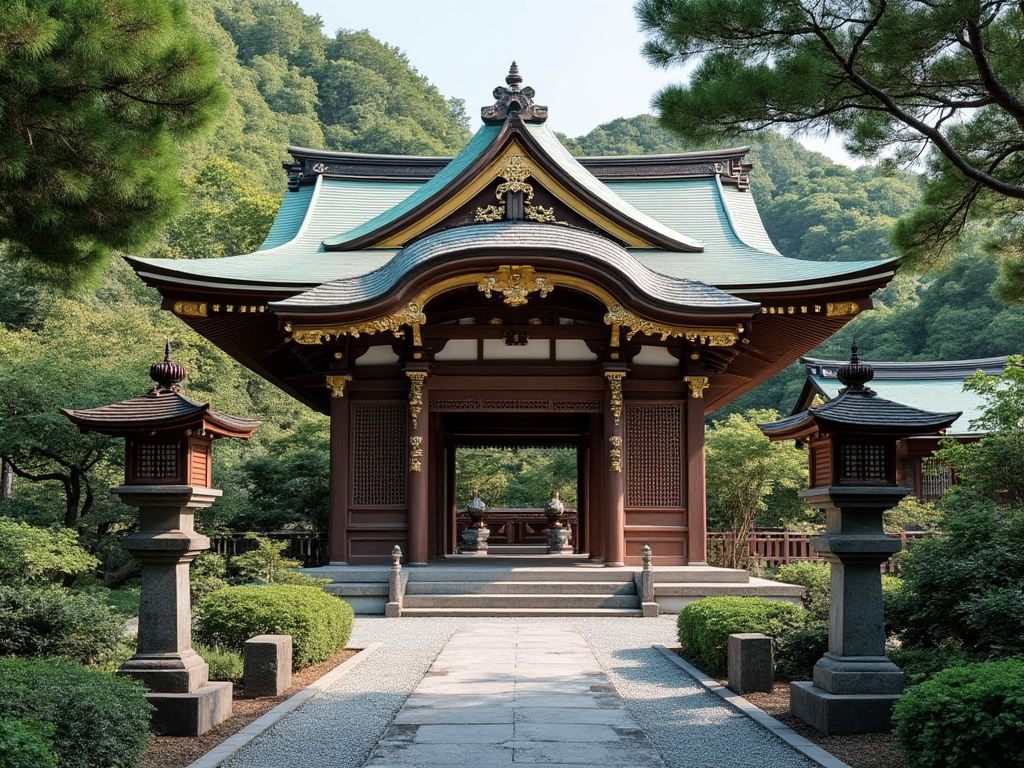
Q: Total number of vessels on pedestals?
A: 2